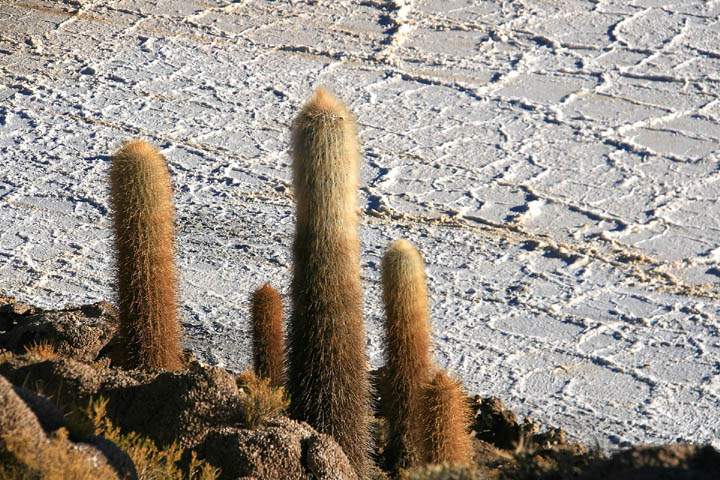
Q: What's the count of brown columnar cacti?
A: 5